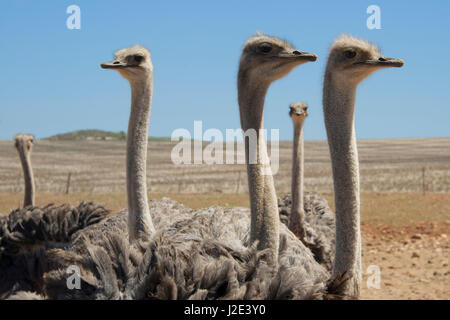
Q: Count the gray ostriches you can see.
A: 5